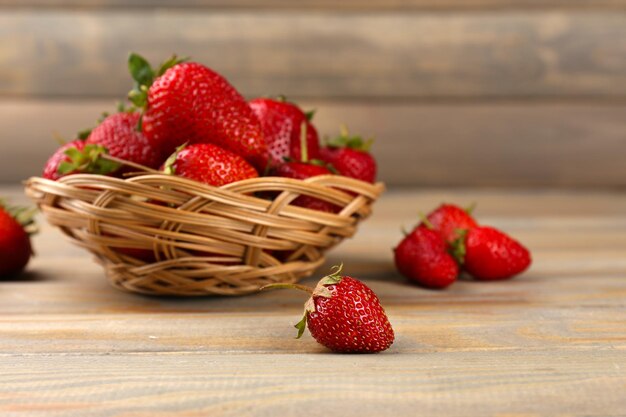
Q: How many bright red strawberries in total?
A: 12